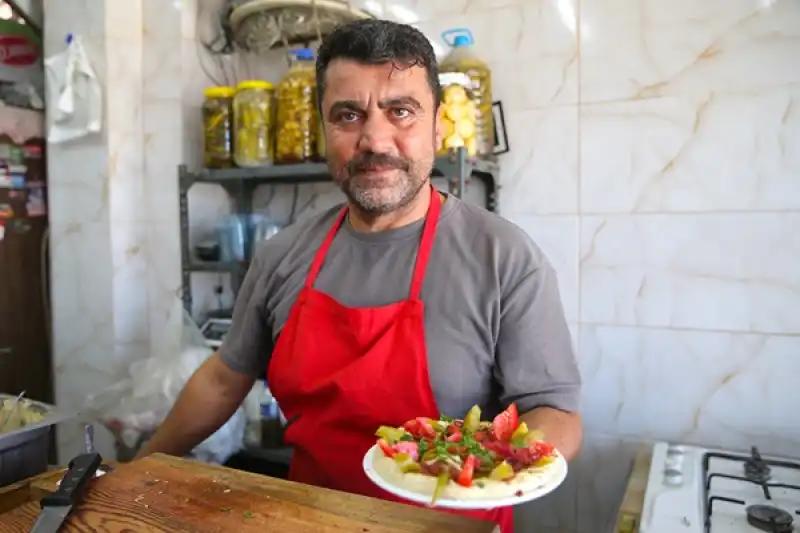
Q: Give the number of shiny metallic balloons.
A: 0